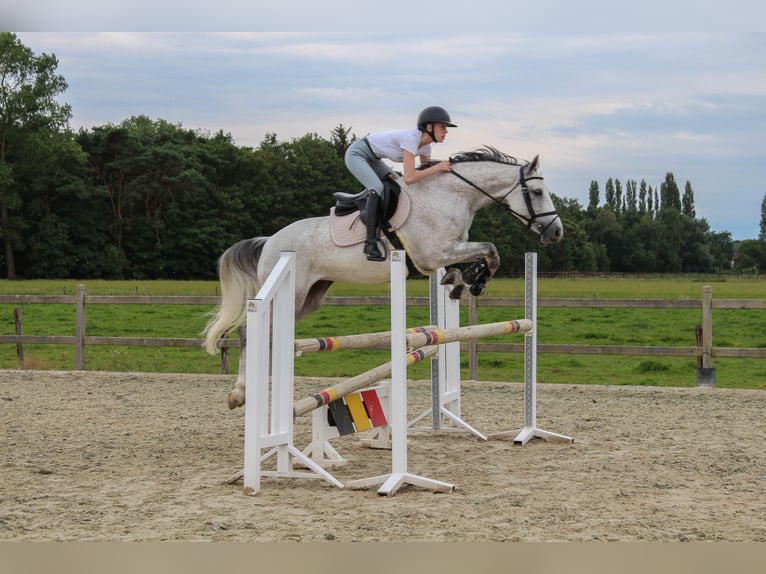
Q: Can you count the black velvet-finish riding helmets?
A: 1